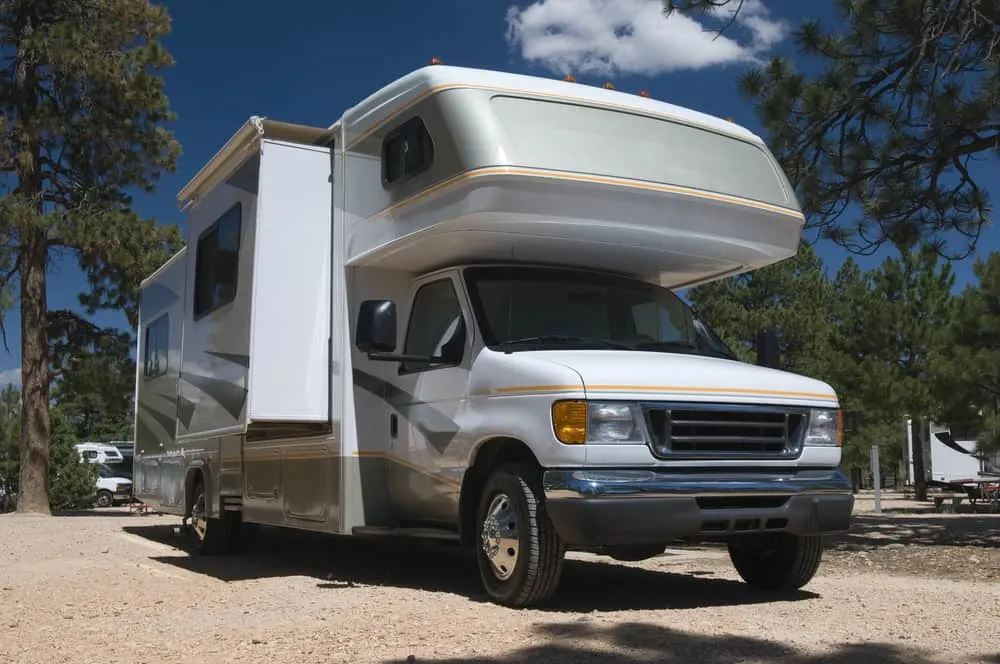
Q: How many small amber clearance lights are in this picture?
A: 5